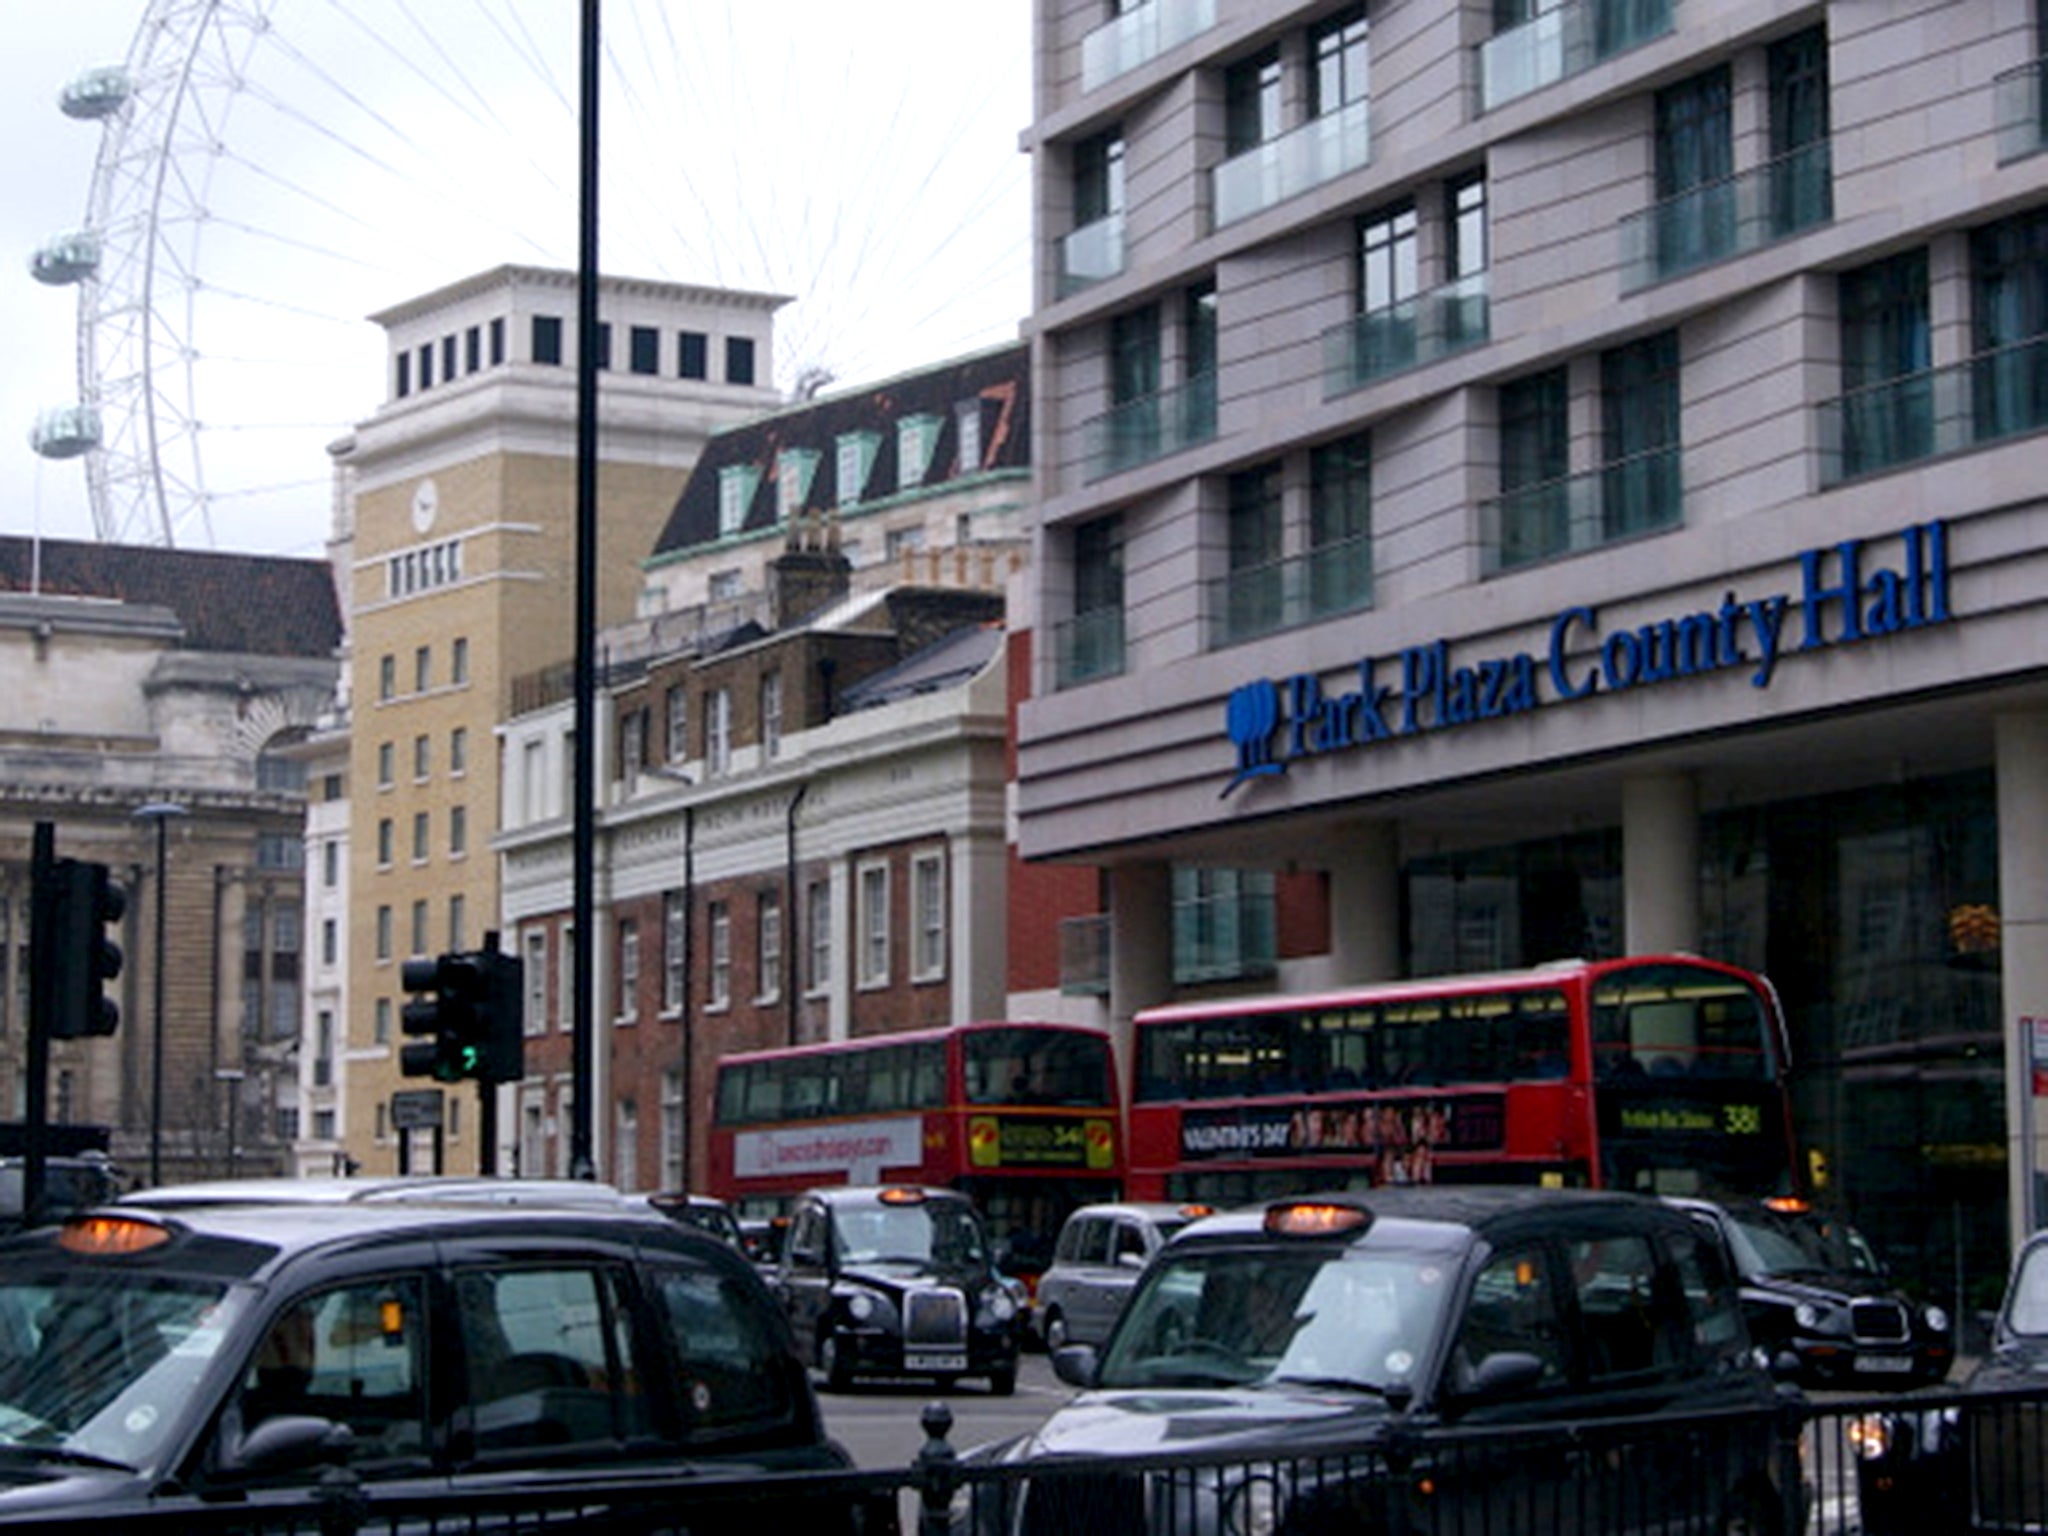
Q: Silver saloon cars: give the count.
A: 1